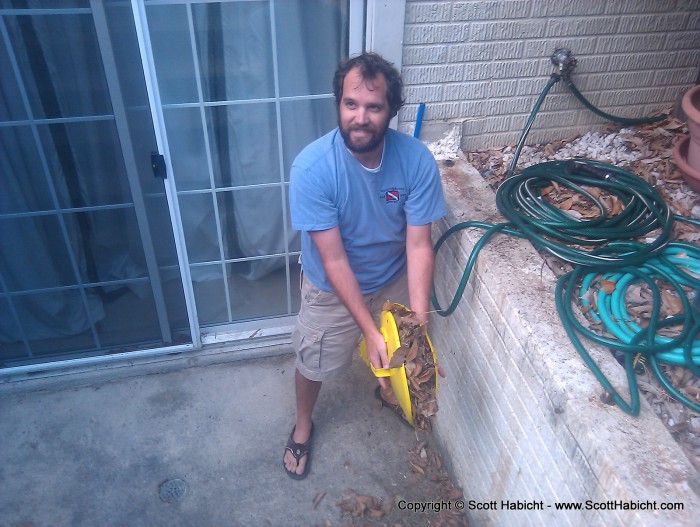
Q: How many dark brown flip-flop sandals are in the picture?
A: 2